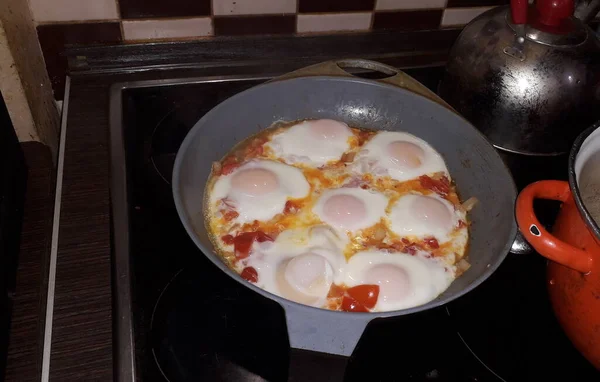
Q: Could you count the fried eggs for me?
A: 7